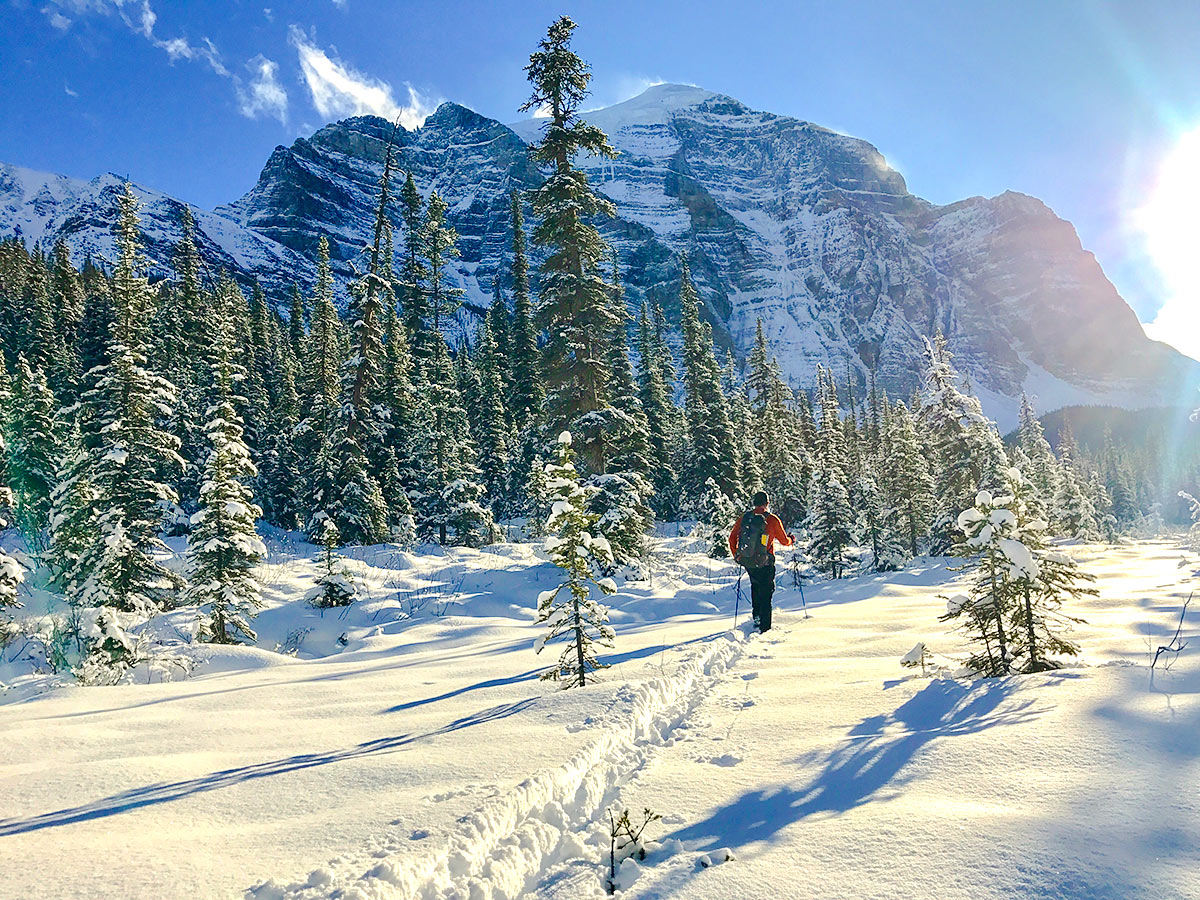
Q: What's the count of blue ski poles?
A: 2